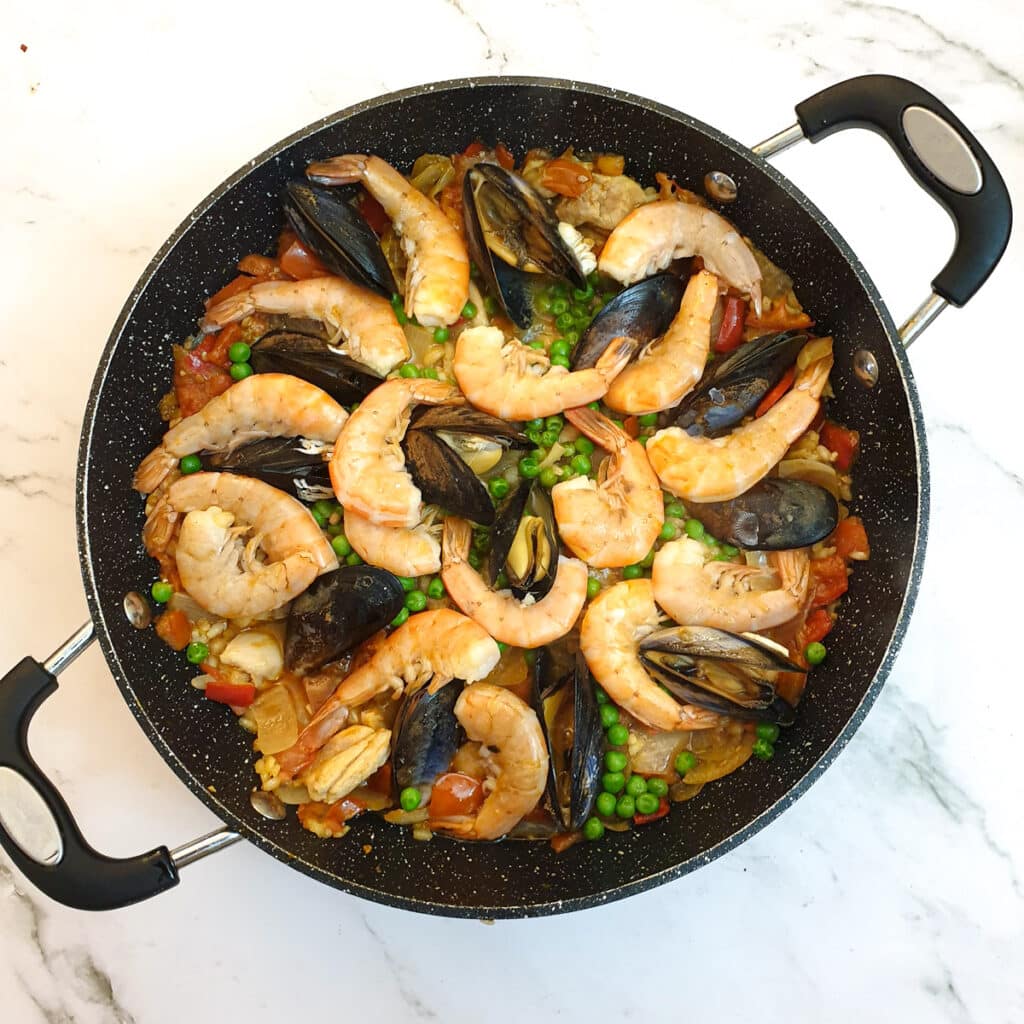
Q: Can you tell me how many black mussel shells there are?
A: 13